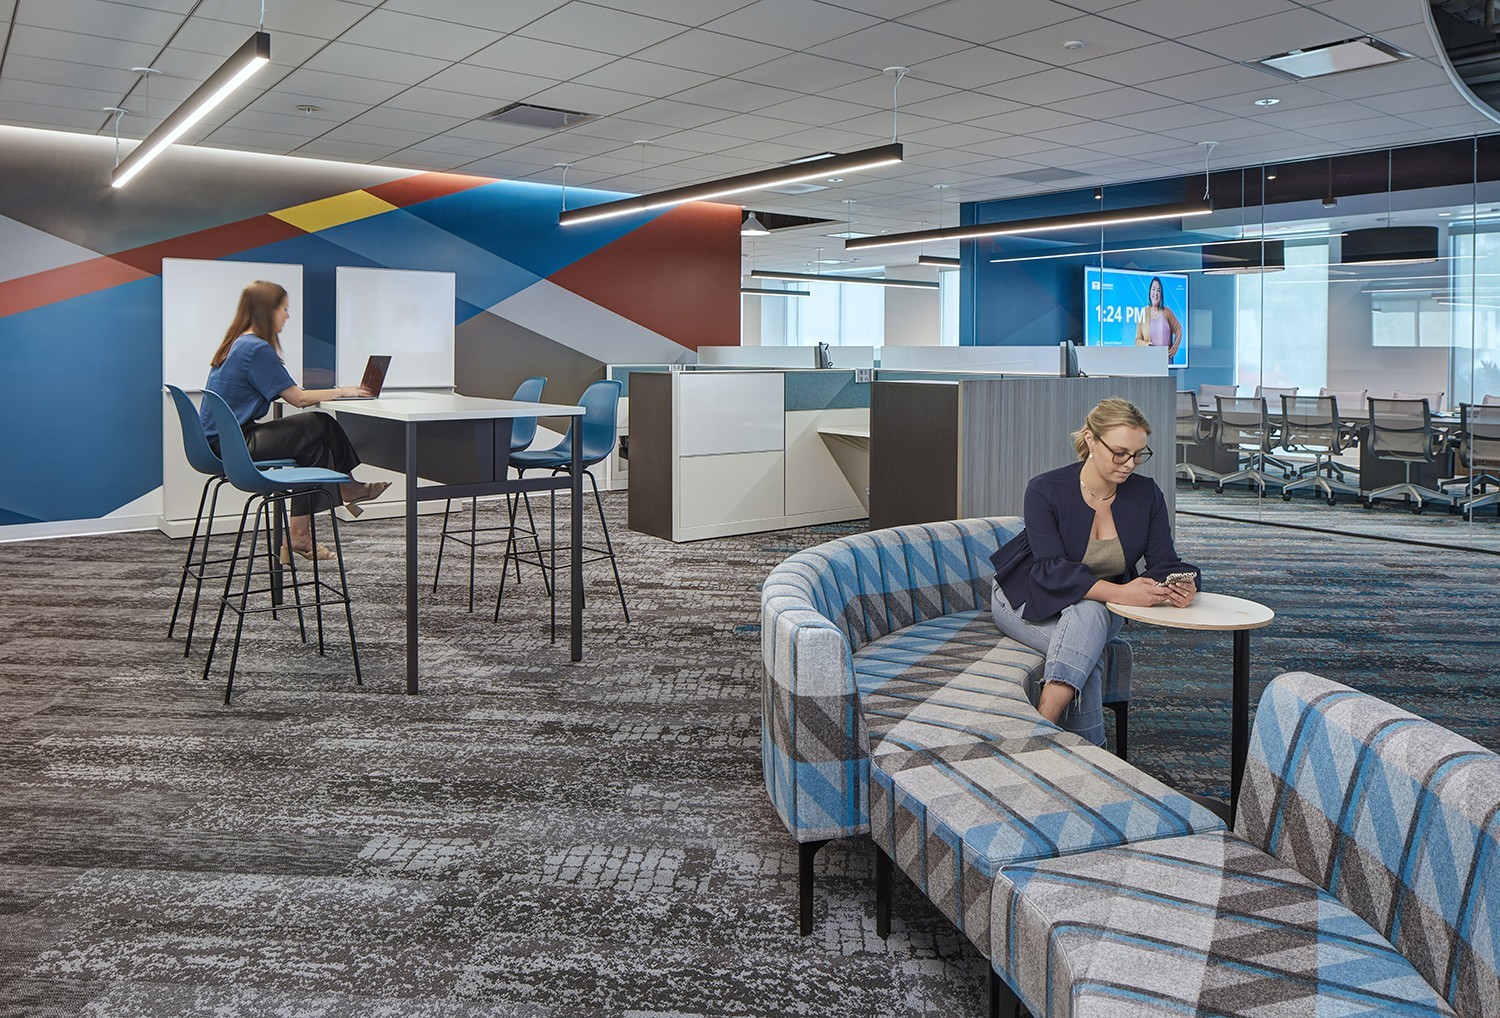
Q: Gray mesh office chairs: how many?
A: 10